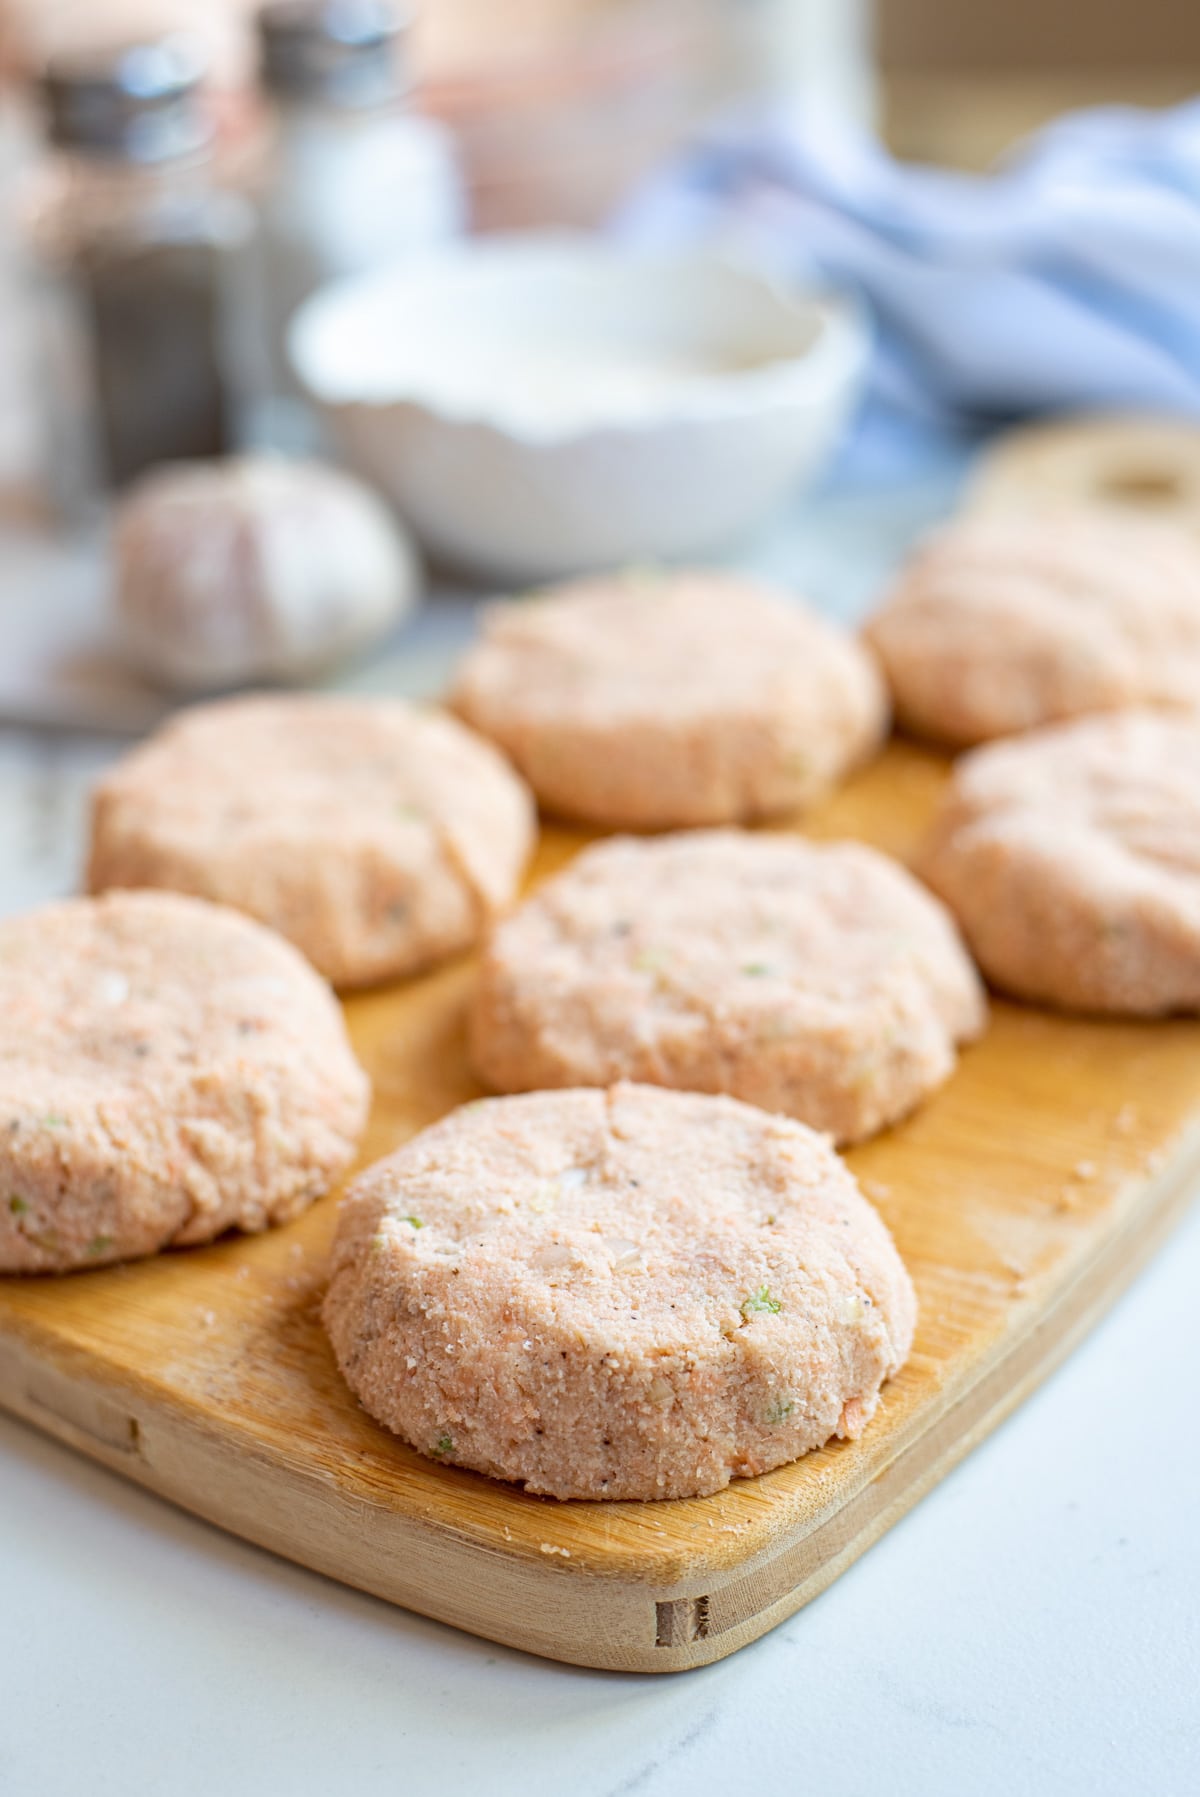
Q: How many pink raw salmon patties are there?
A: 7